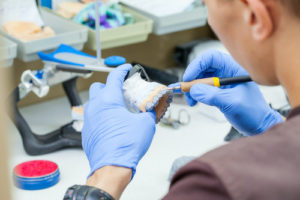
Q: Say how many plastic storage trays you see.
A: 4